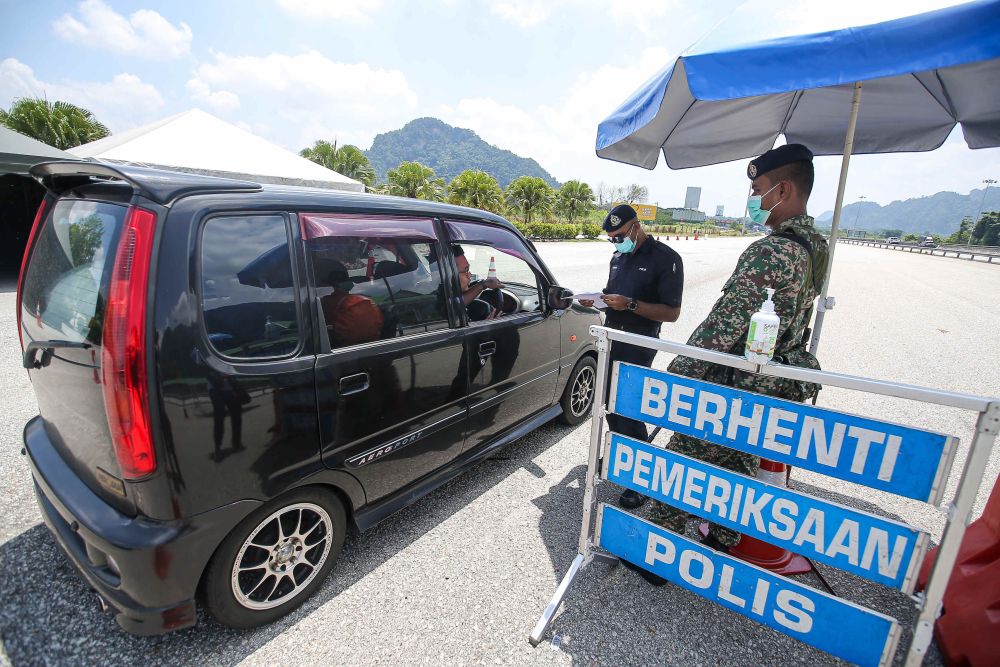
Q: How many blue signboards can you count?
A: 3